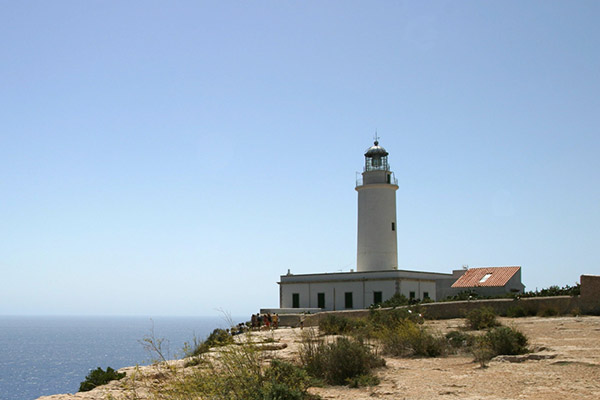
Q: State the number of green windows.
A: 6